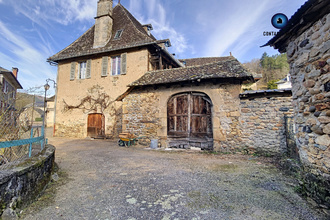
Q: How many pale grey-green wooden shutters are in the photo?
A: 4